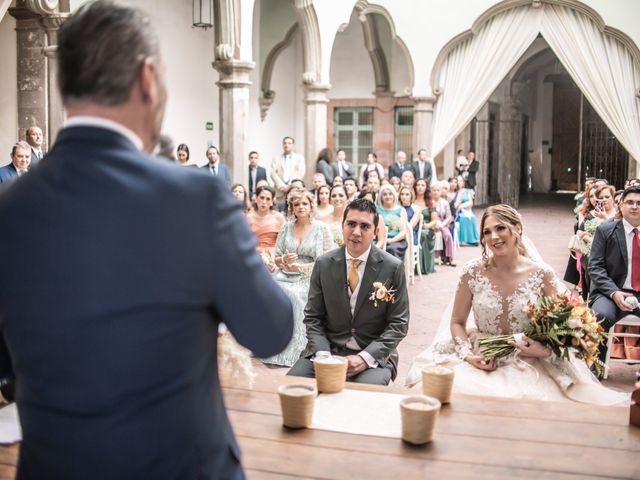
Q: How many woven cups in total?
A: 4